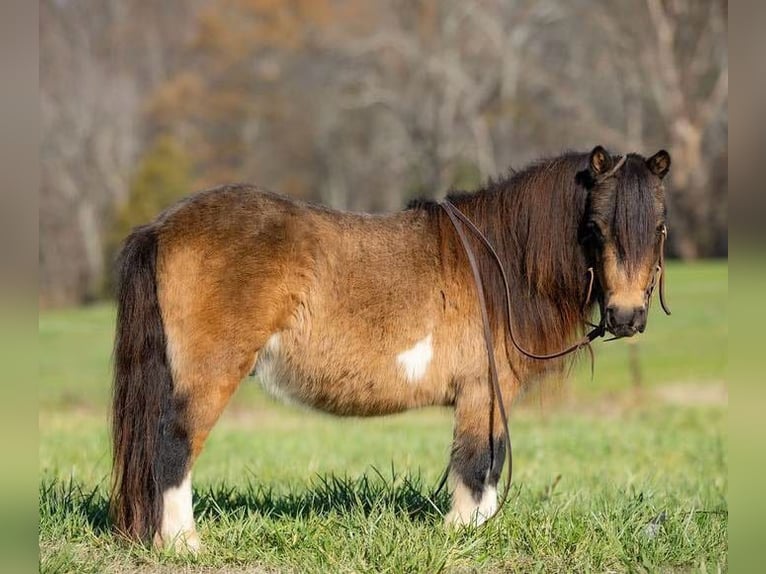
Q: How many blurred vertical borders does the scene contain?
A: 2